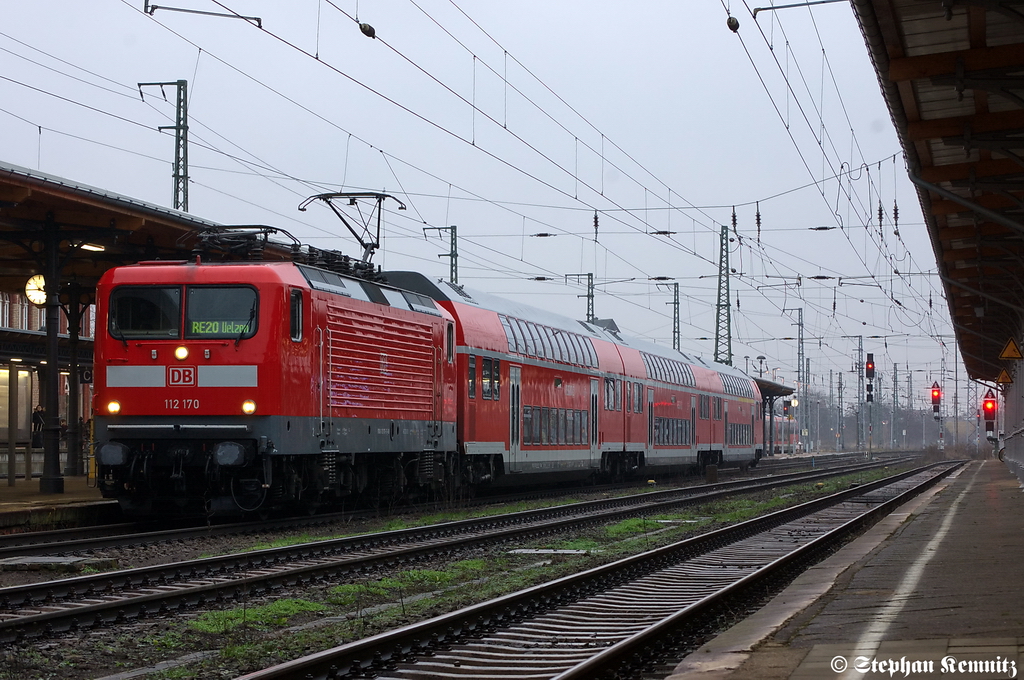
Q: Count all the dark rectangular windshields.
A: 2